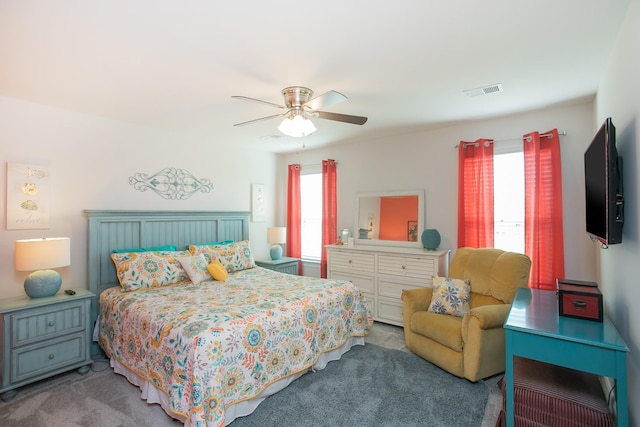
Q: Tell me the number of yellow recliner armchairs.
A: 1